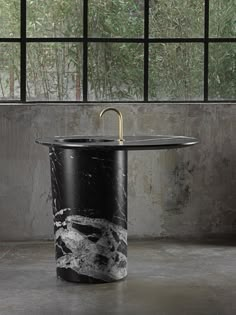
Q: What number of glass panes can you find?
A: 10